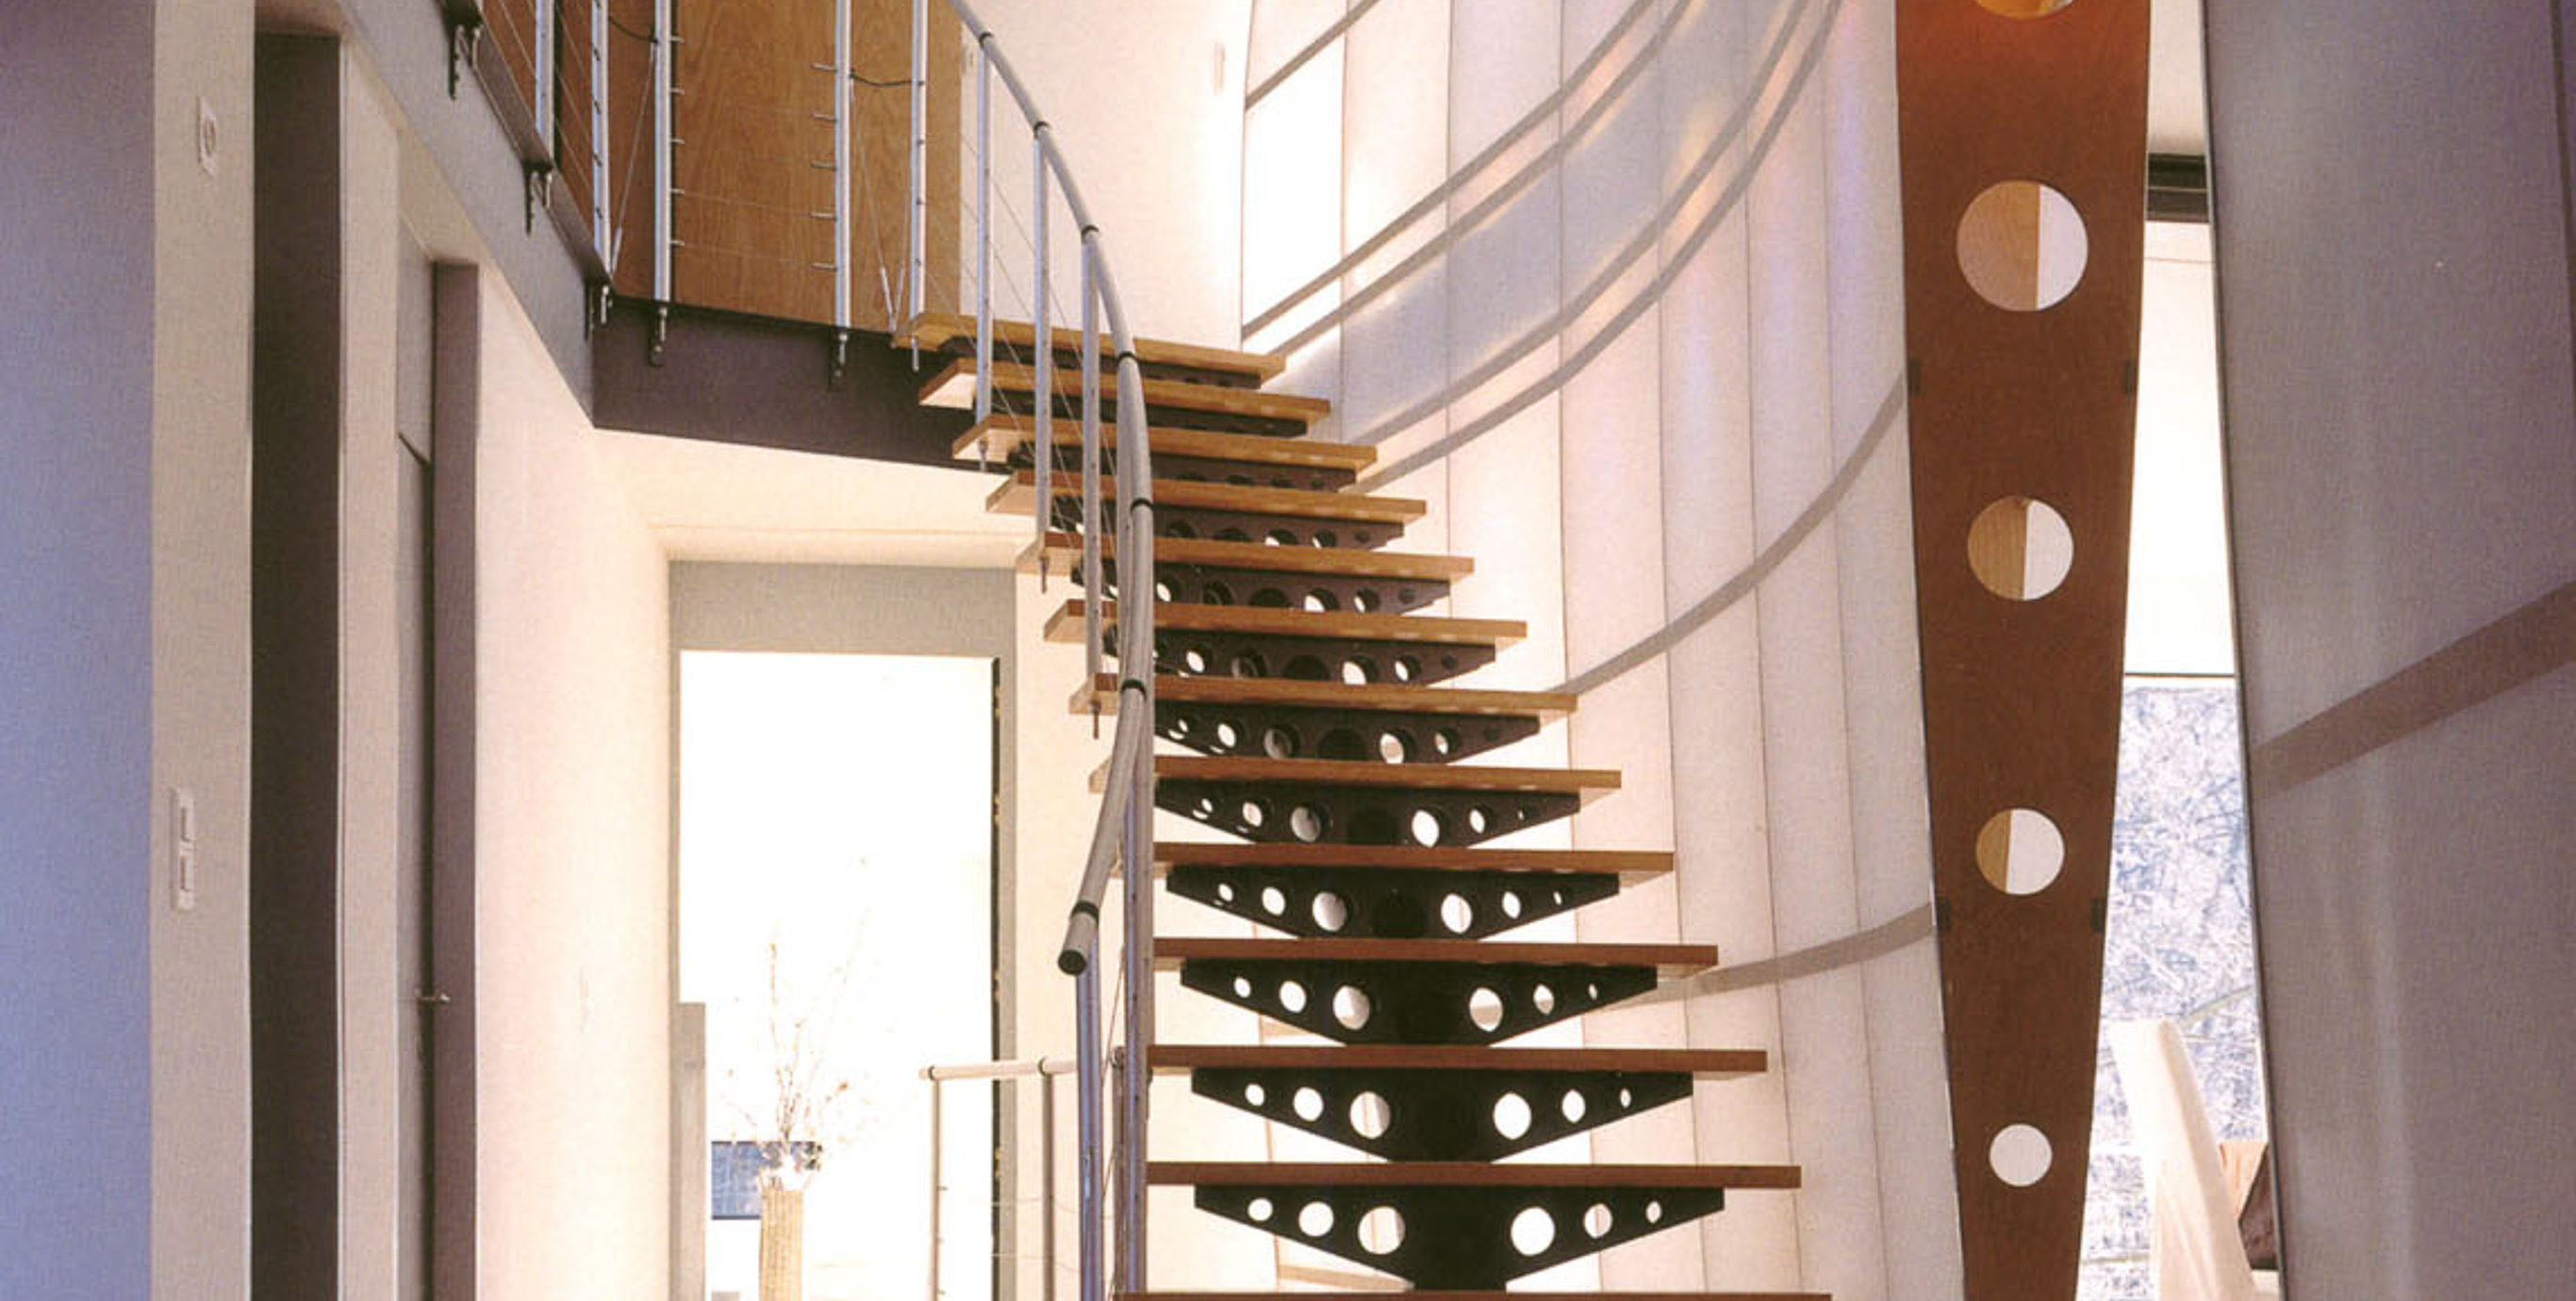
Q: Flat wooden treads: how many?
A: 13